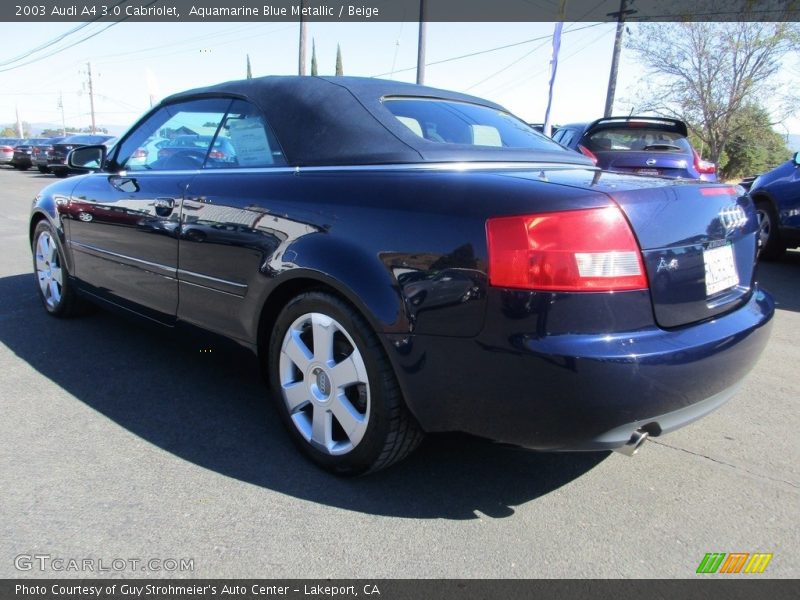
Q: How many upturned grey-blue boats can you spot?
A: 0